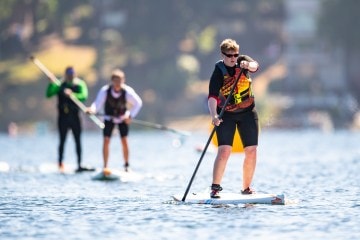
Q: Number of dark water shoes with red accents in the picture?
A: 2